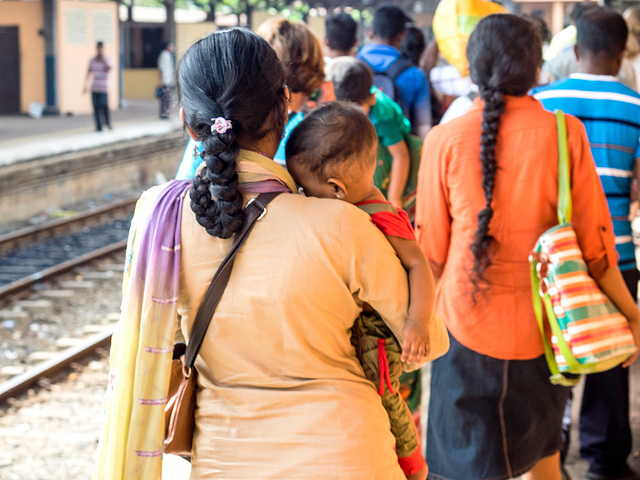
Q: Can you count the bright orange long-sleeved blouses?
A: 1